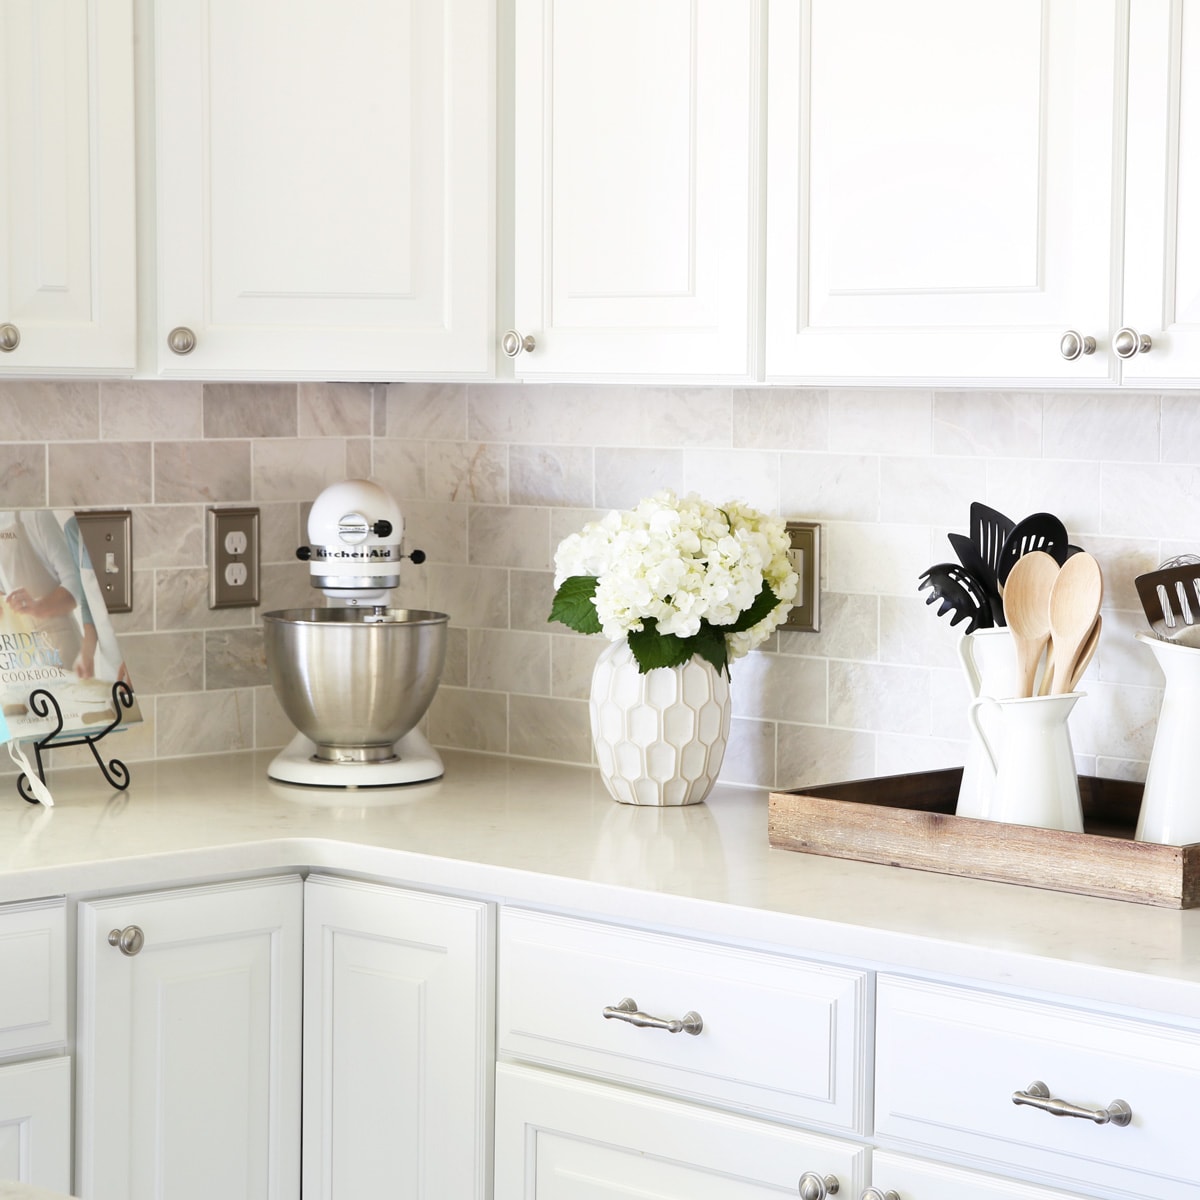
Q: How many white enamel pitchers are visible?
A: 3